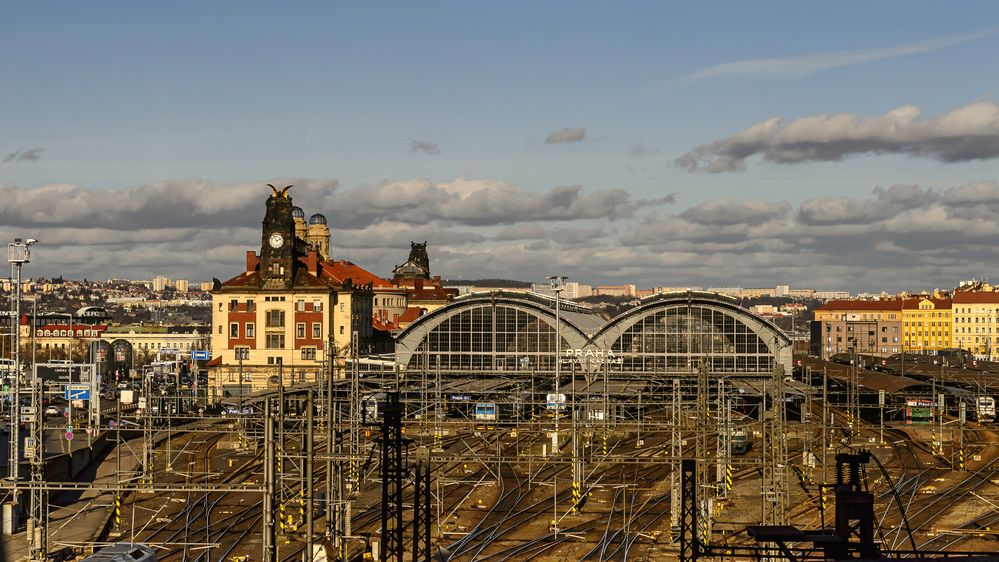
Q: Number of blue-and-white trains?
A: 2